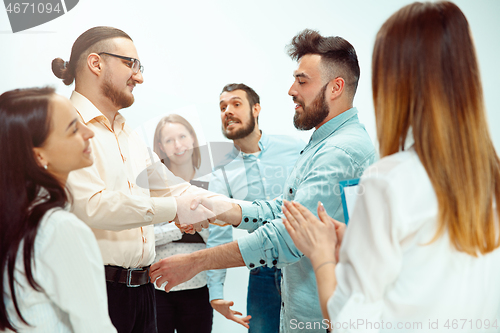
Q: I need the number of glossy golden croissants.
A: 0